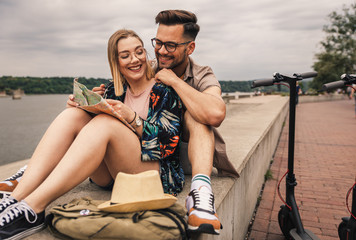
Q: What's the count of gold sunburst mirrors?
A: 0